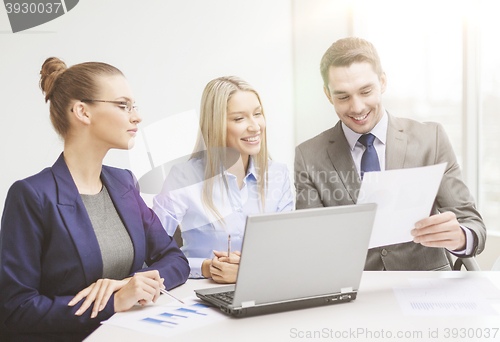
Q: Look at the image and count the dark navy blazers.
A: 1